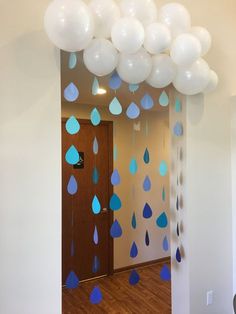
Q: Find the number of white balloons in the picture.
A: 13